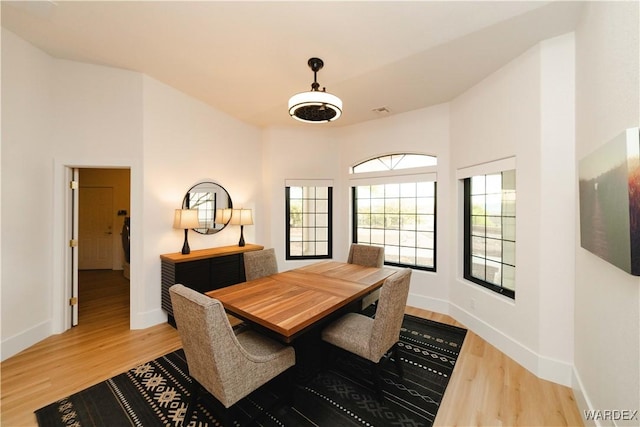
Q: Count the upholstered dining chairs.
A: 4